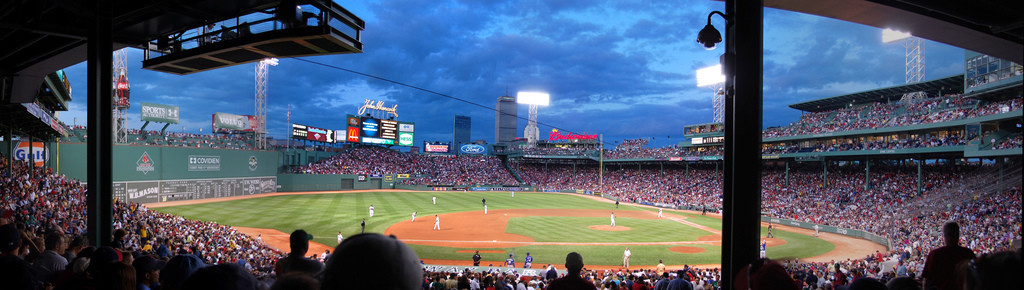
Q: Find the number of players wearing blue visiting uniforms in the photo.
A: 3